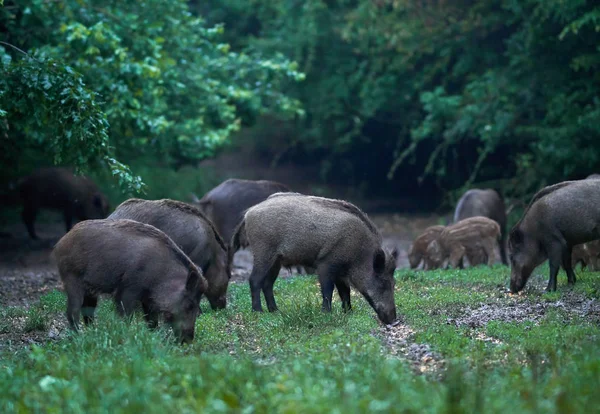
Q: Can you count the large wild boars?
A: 7